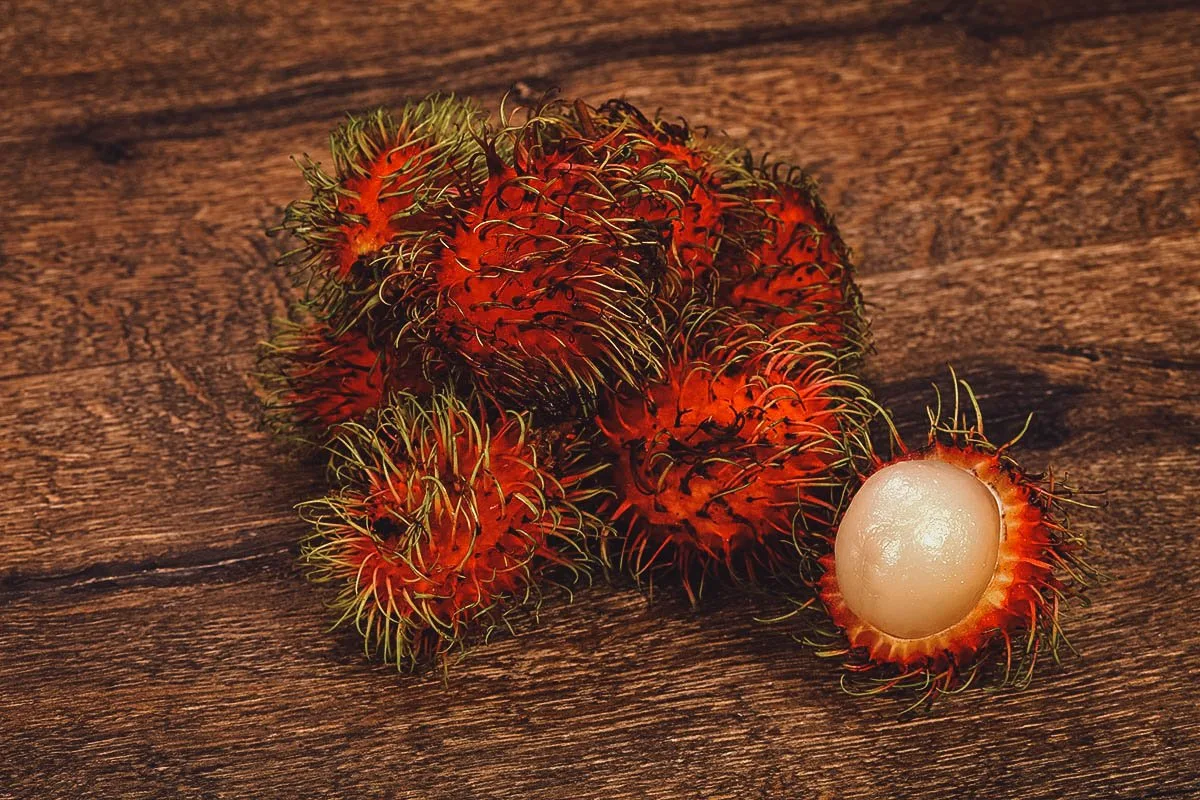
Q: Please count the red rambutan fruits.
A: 8